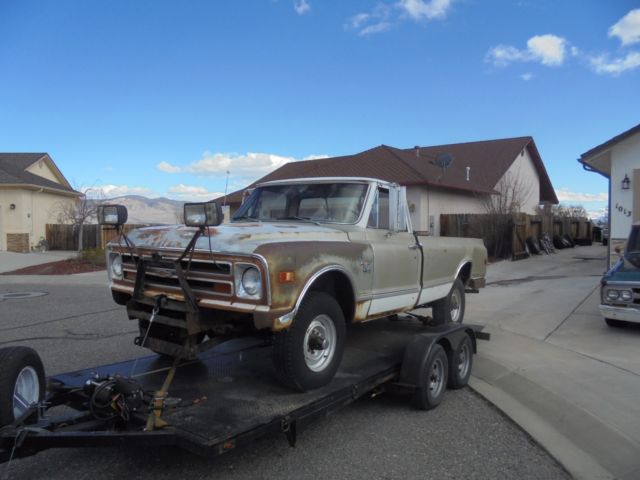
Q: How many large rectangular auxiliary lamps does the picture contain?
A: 2